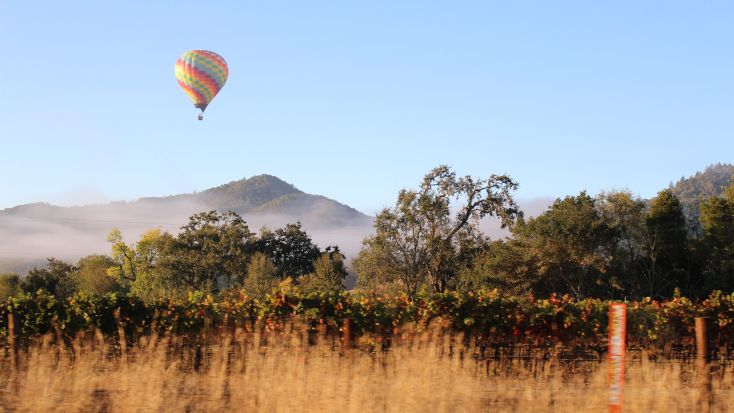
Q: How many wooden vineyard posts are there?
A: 3